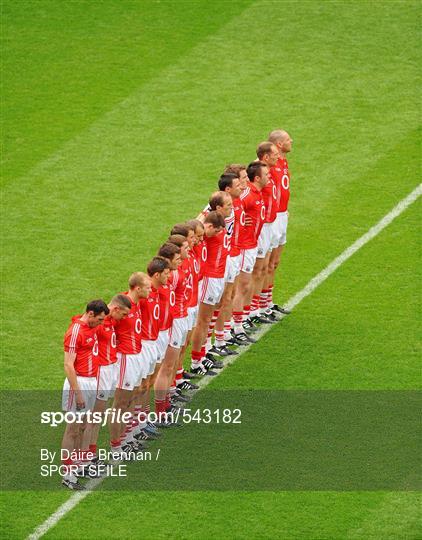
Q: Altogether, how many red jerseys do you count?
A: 14